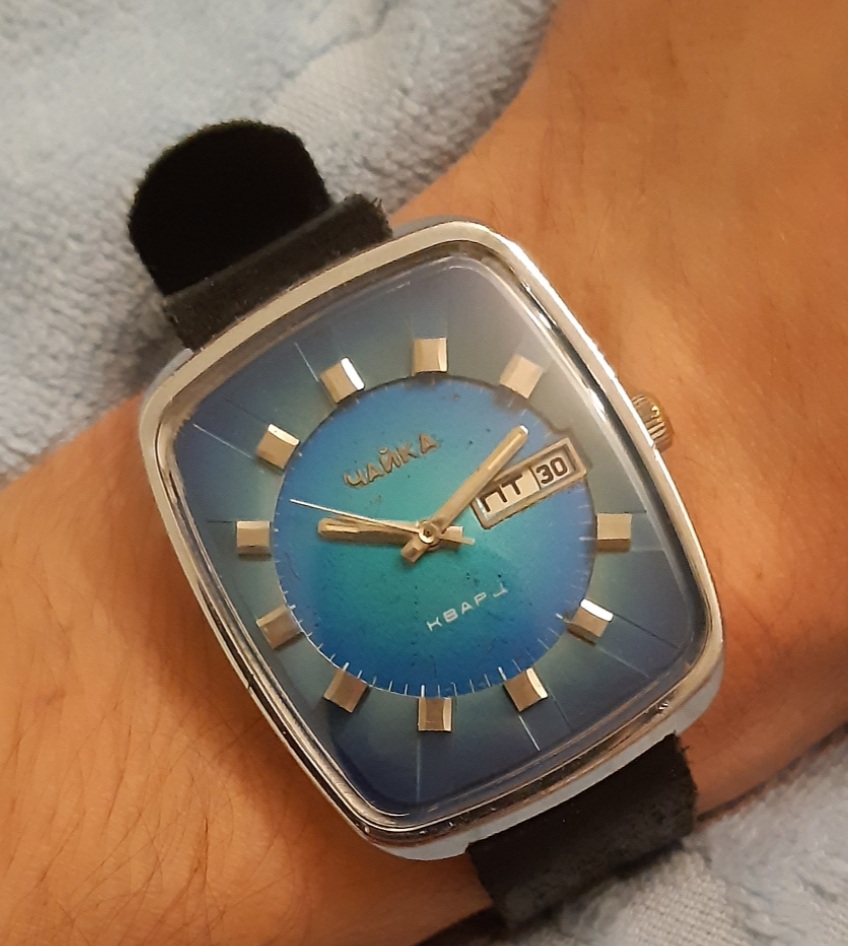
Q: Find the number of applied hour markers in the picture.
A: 11